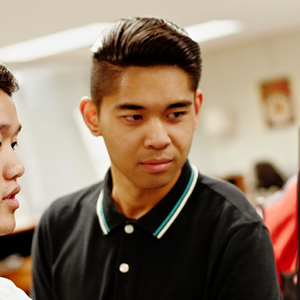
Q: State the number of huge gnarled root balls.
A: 0